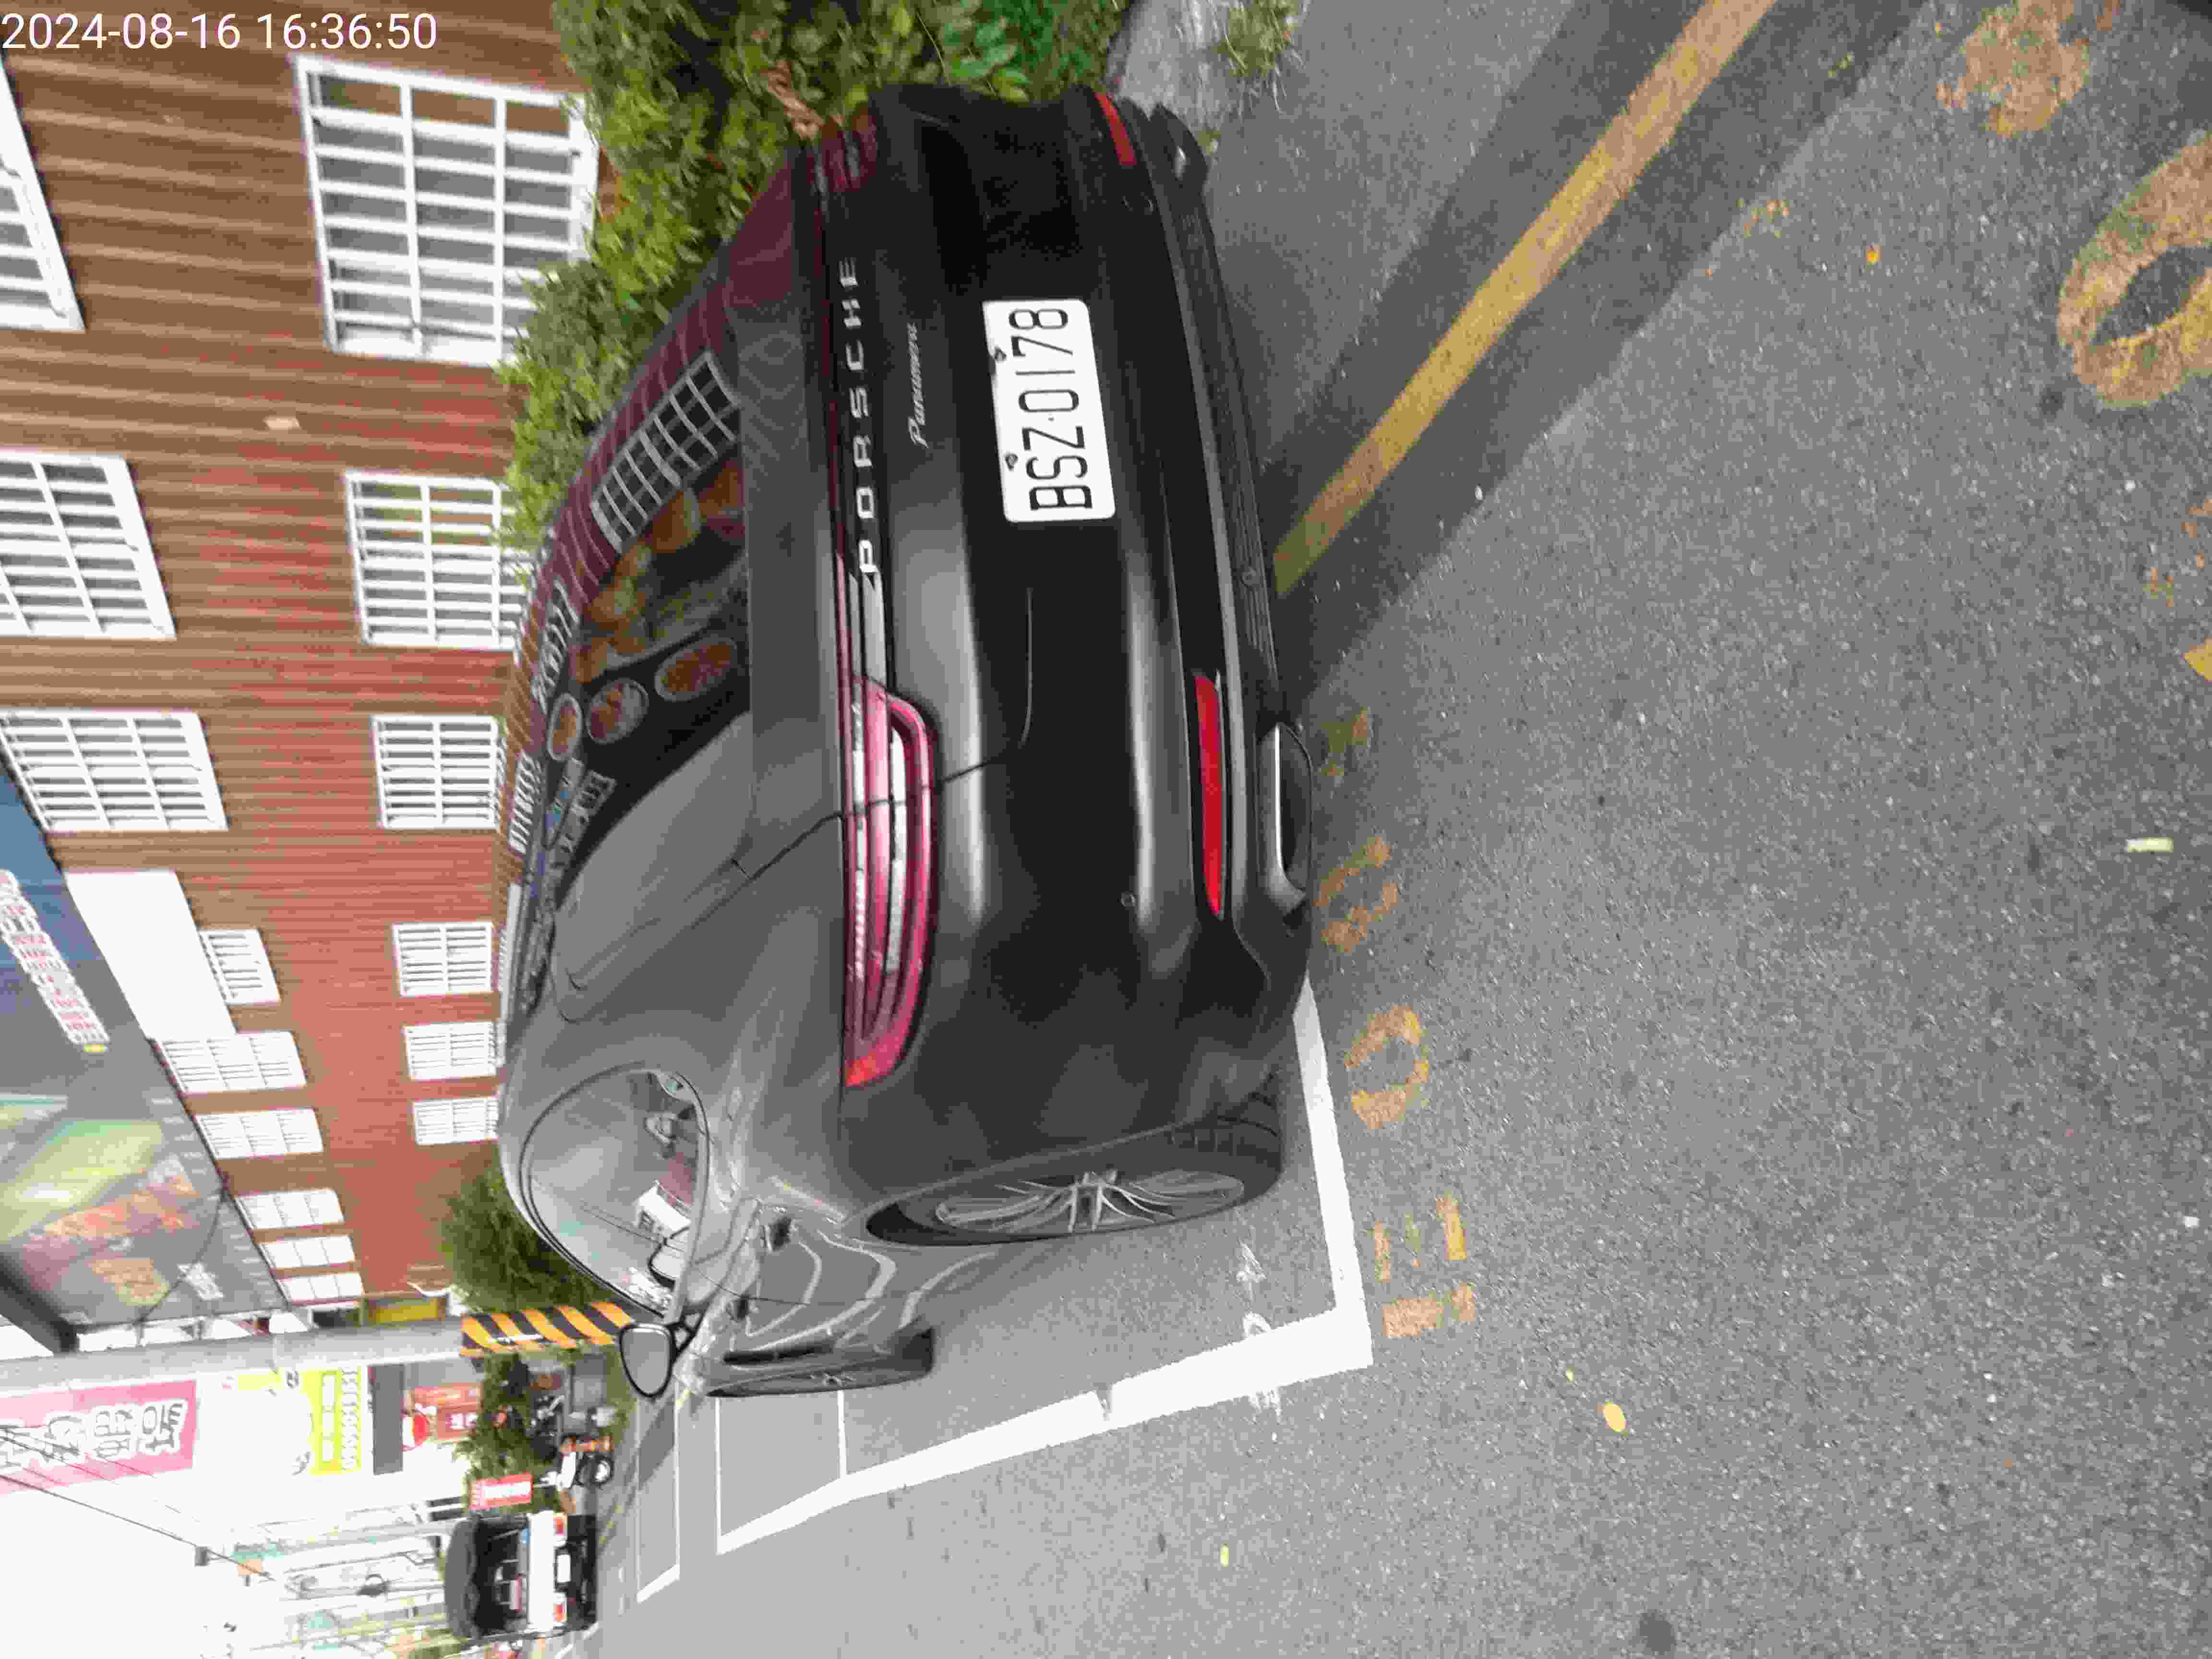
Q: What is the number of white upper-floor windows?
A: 9